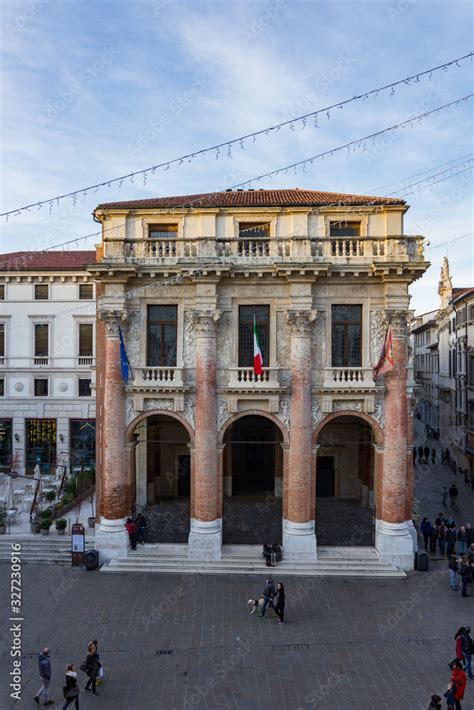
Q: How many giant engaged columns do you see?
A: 4